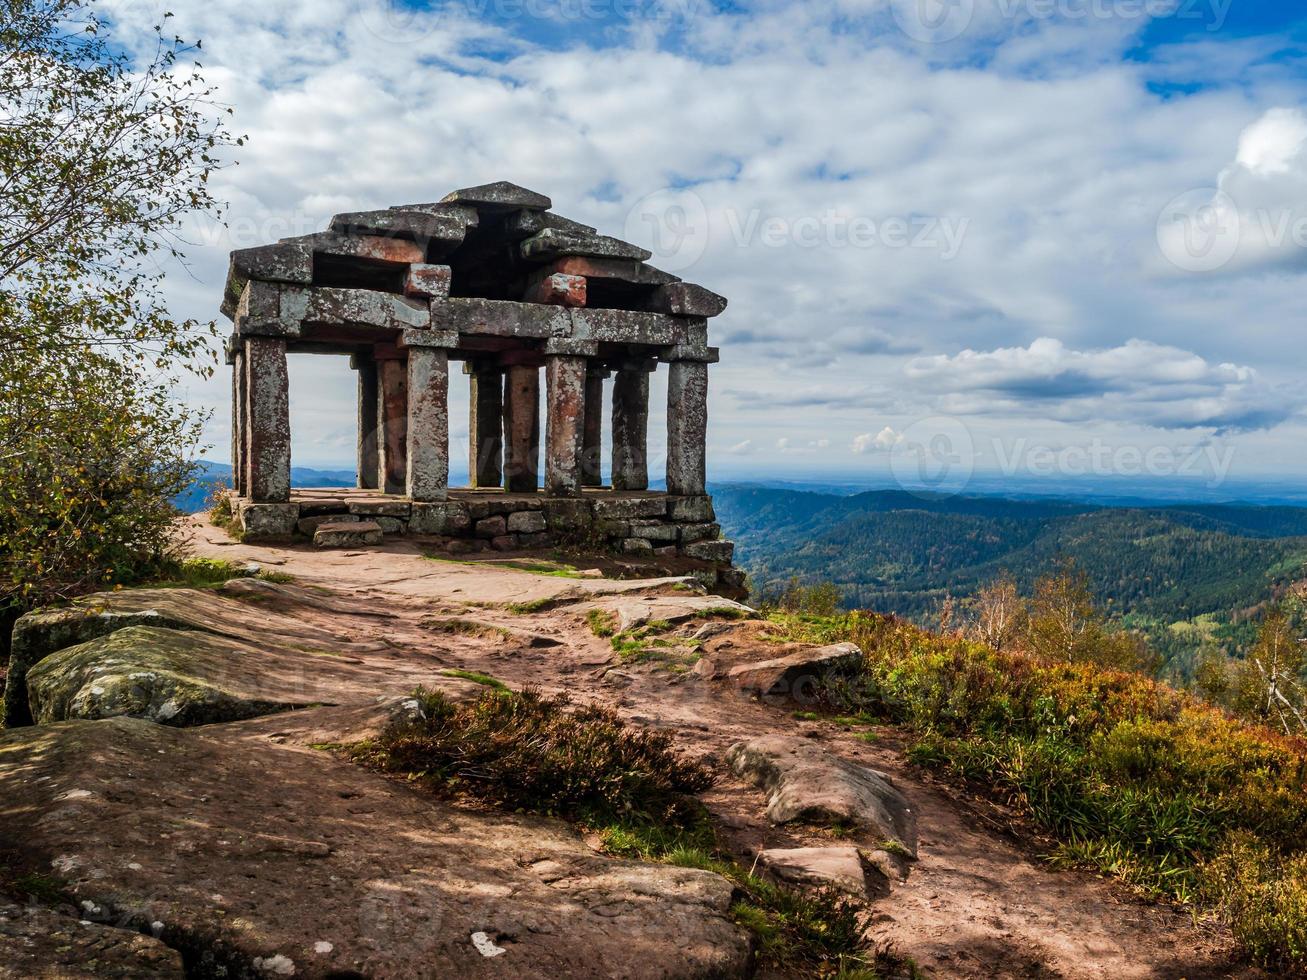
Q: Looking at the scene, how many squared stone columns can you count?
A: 12